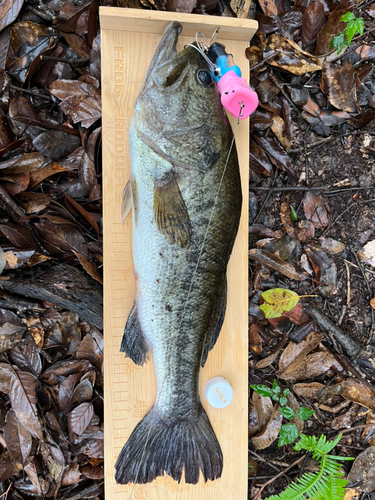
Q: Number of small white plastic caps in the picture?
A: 1